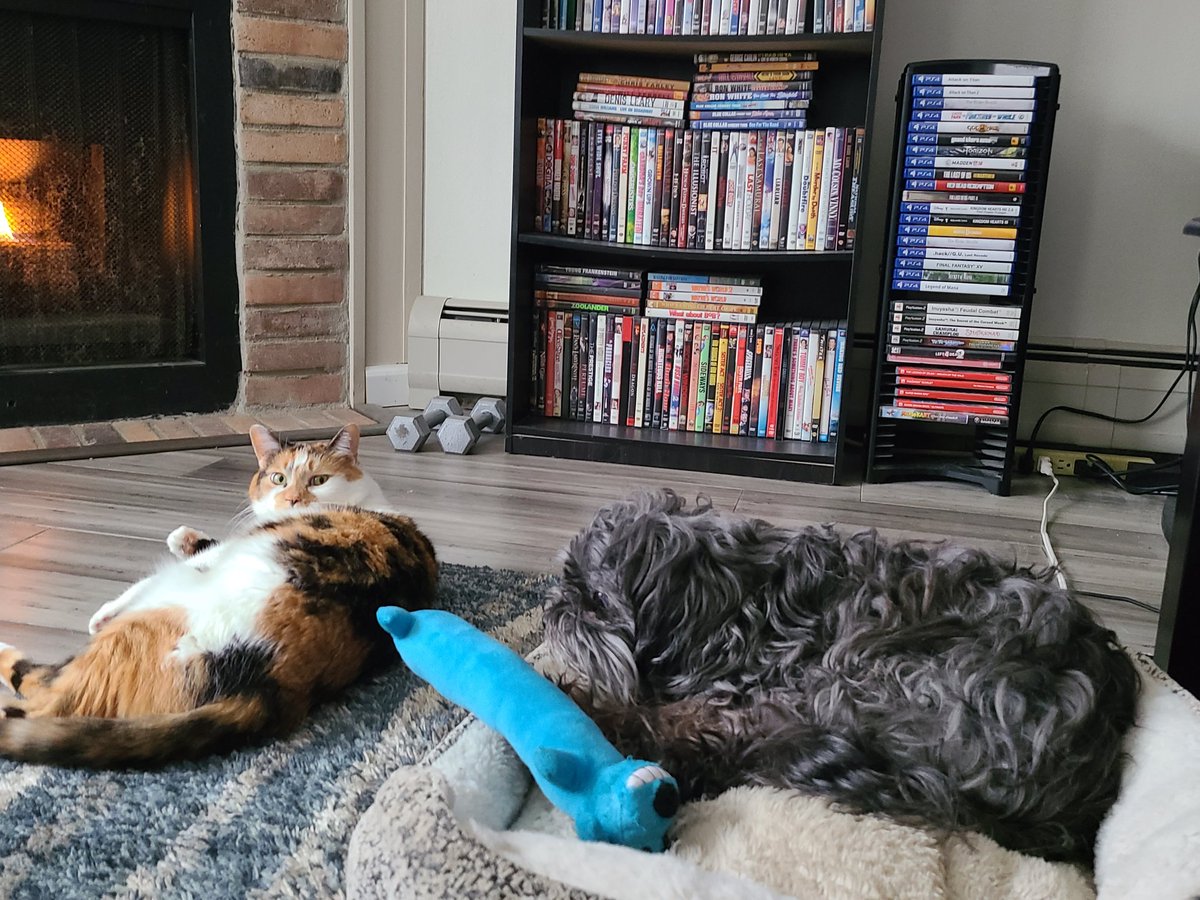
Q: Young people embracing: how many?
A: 0